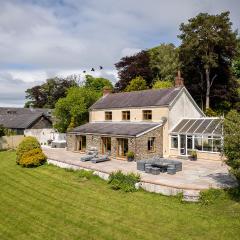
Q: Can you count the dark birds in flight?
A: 3